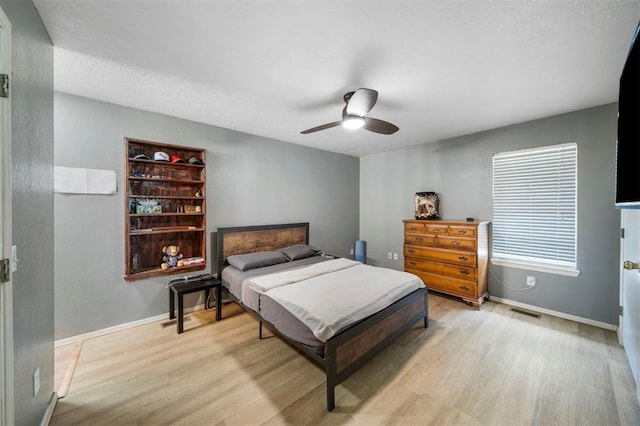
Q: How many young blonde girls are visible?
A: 0